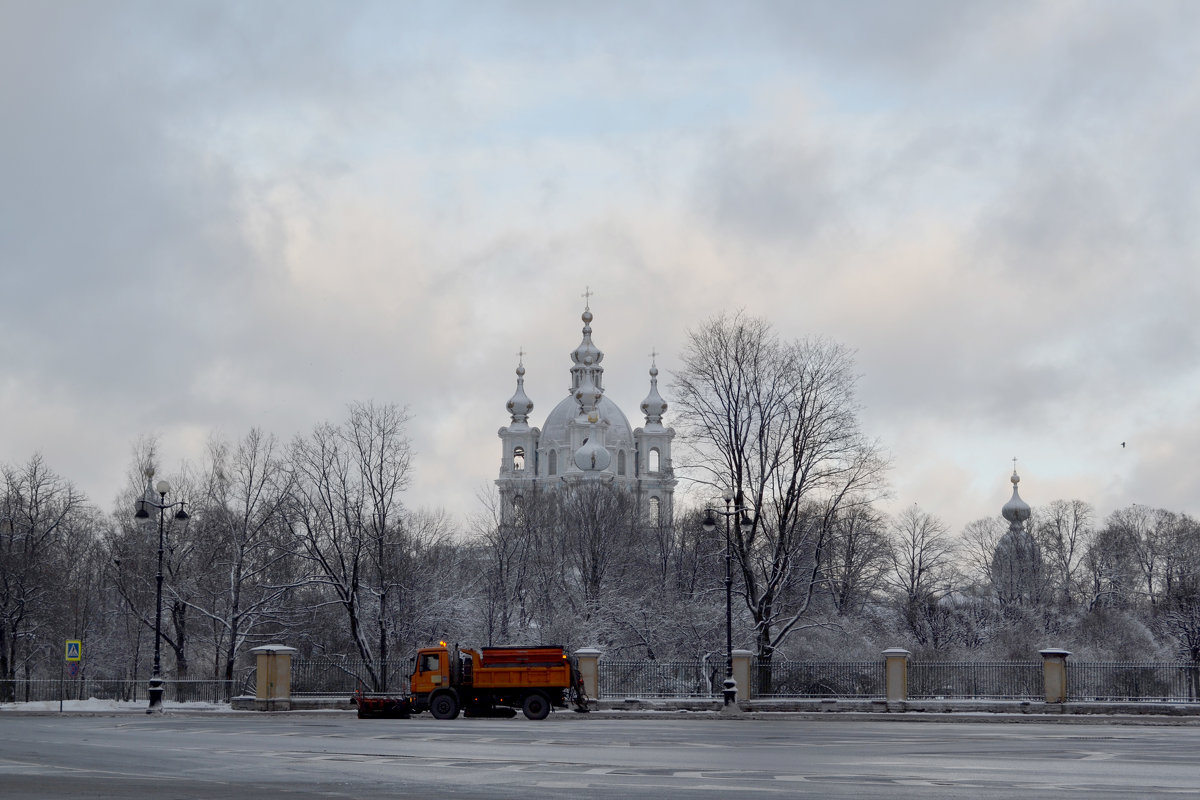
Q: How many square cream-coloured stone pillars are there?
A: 5